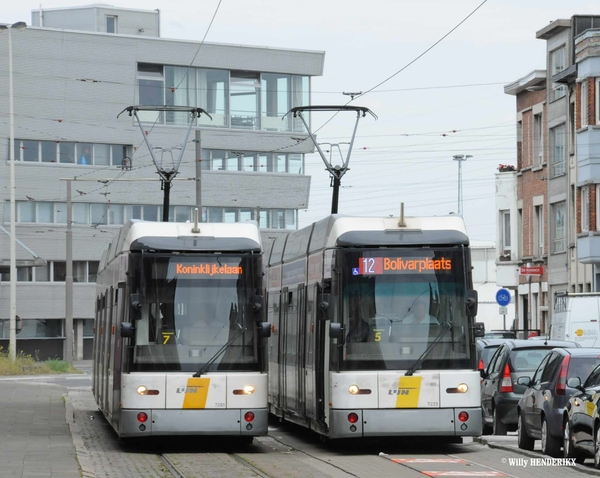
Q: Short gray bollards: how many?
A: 0